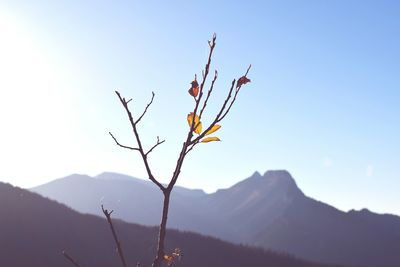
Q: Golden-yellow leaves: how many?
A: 4